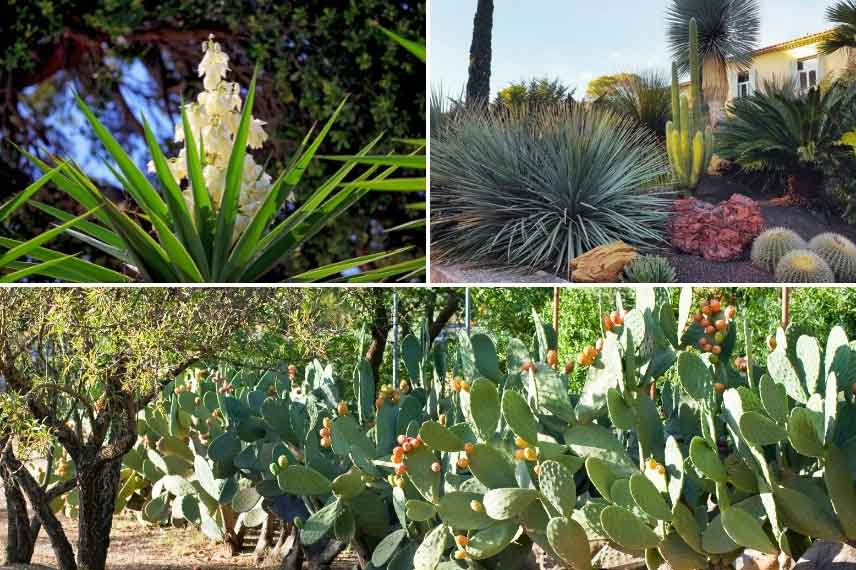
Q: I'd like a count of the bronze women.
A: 0